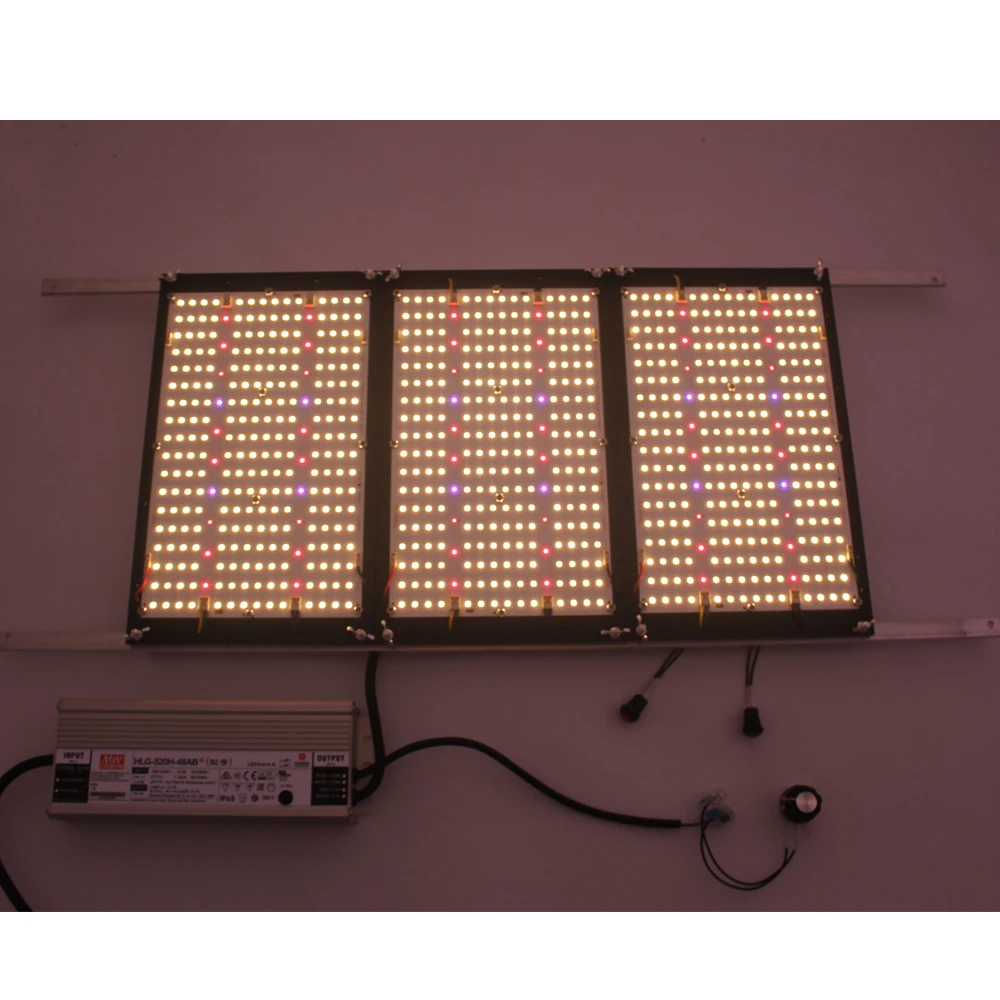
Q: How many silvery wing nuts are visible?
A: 12